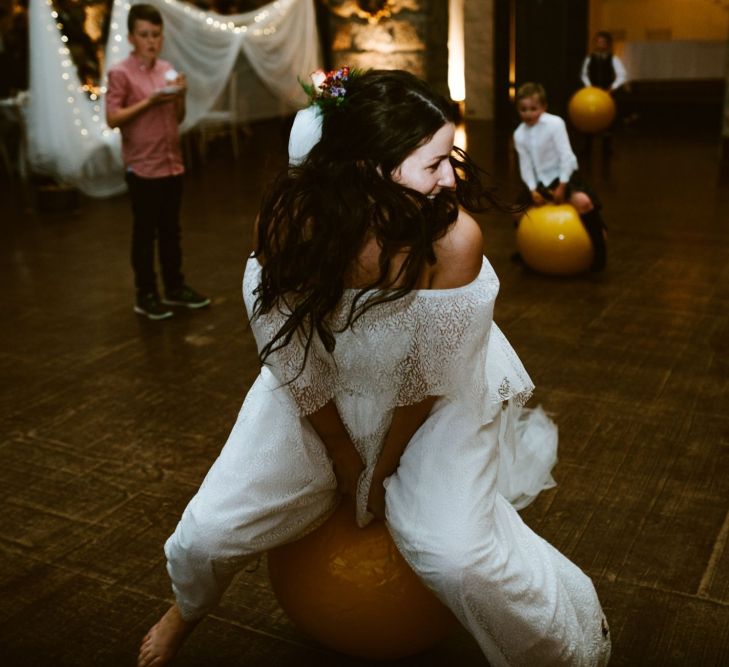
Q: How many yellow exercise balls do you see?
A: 3